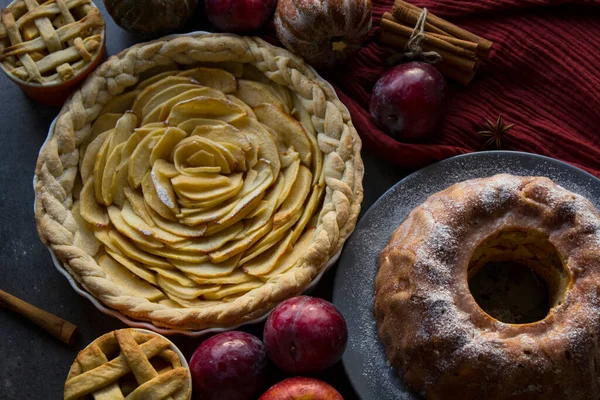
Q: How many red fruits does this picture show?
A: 5